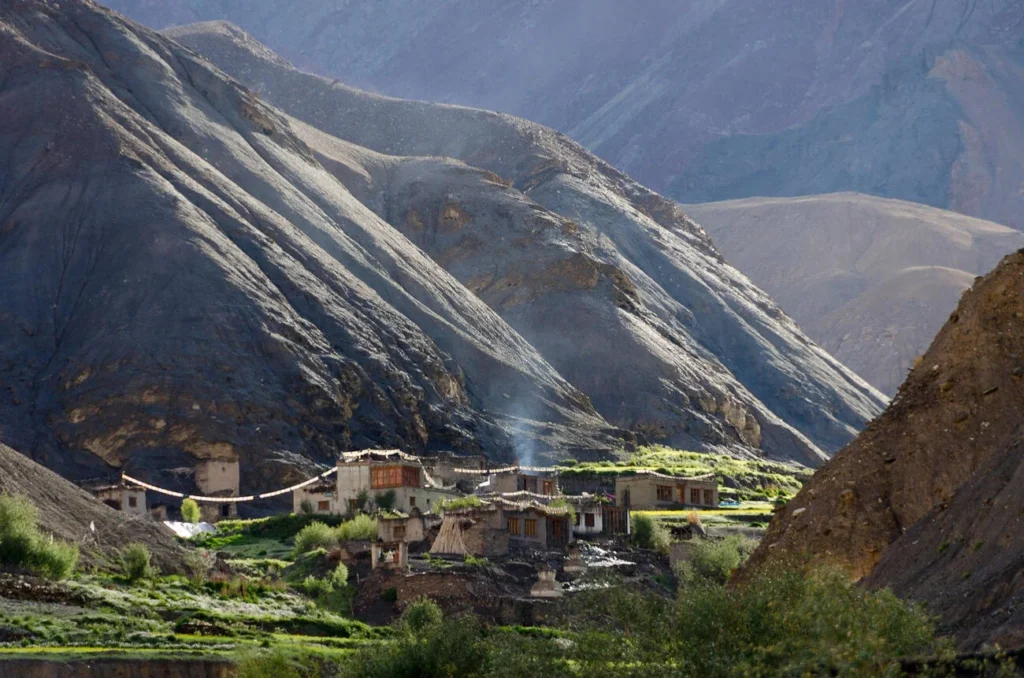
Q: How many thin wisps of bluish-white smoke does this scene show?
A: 1